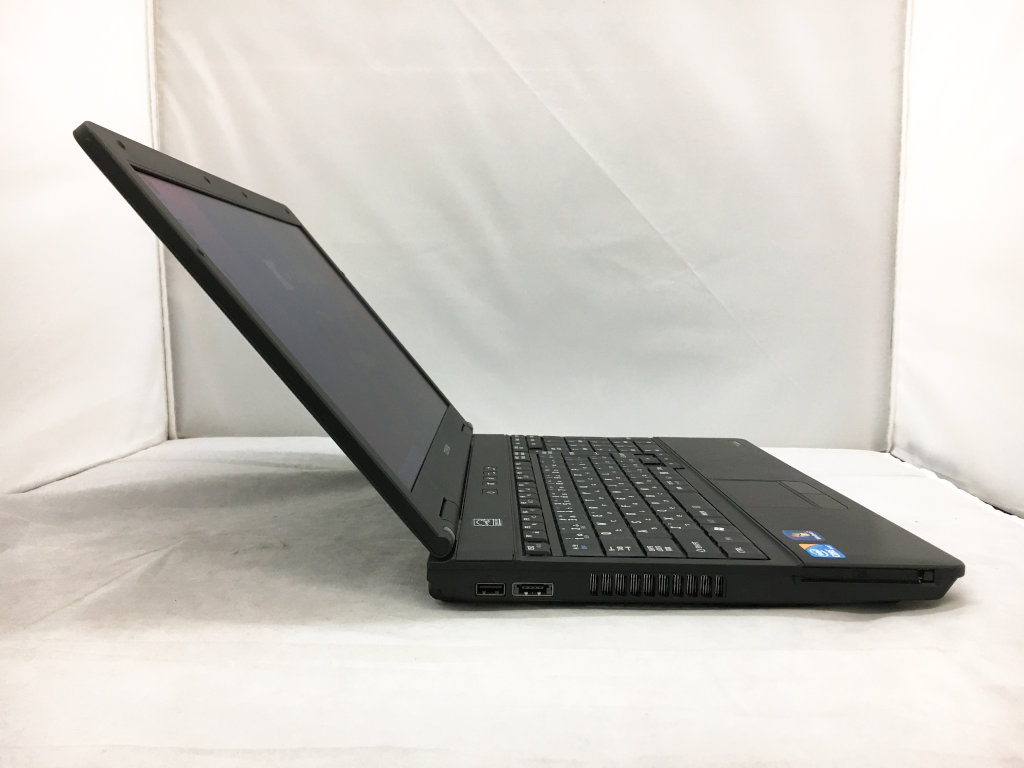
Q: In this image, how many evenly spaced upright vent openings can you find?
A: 10